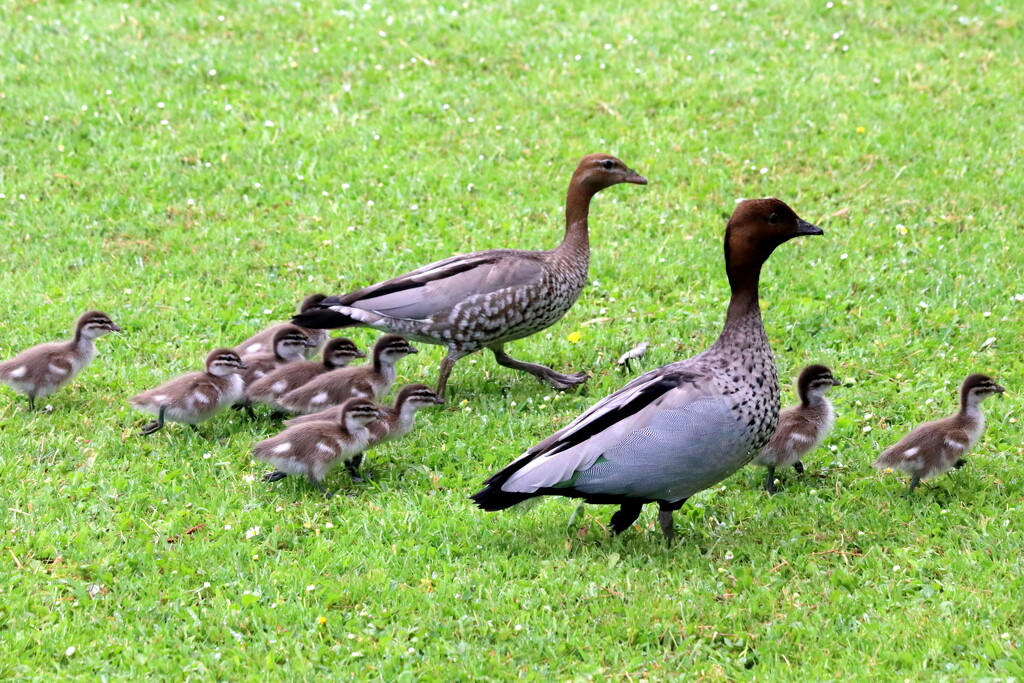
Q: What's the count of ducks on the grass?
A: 12